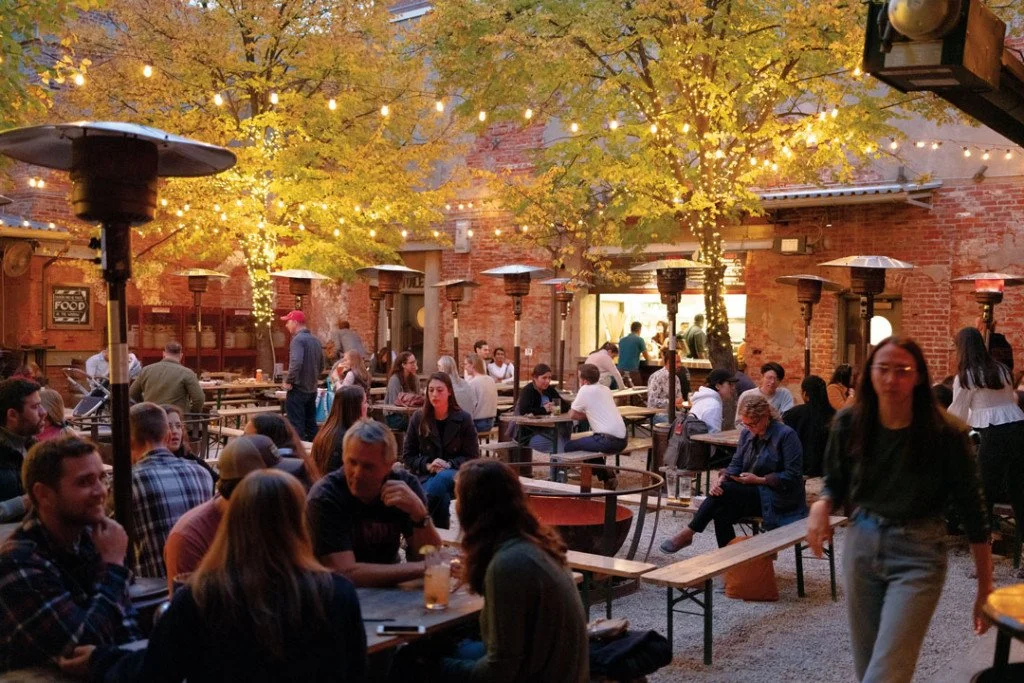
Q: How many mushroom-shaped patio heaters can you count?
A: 12